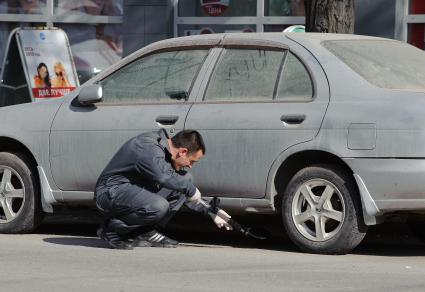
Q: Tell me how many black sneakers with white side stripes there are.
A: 2